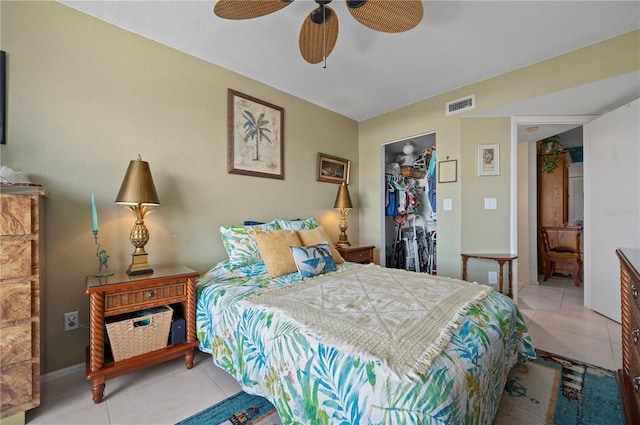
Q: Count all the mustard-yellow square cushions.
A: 2